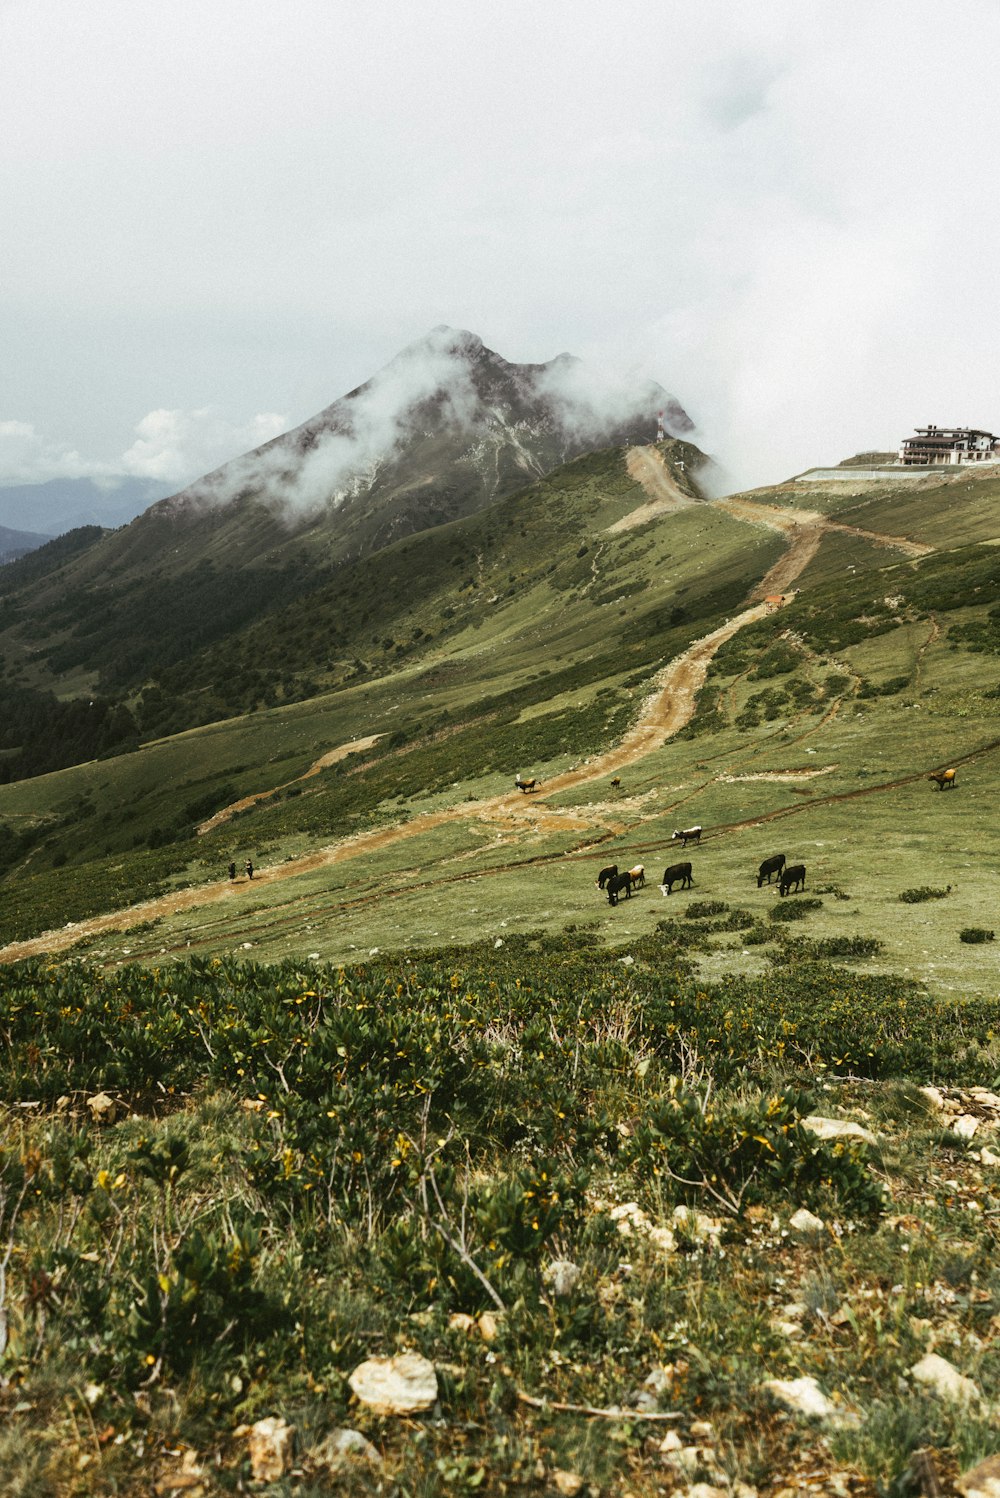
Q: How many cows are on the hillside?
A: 10